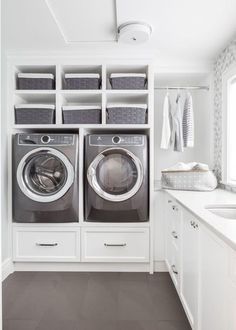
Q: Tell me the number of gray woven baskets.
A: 6